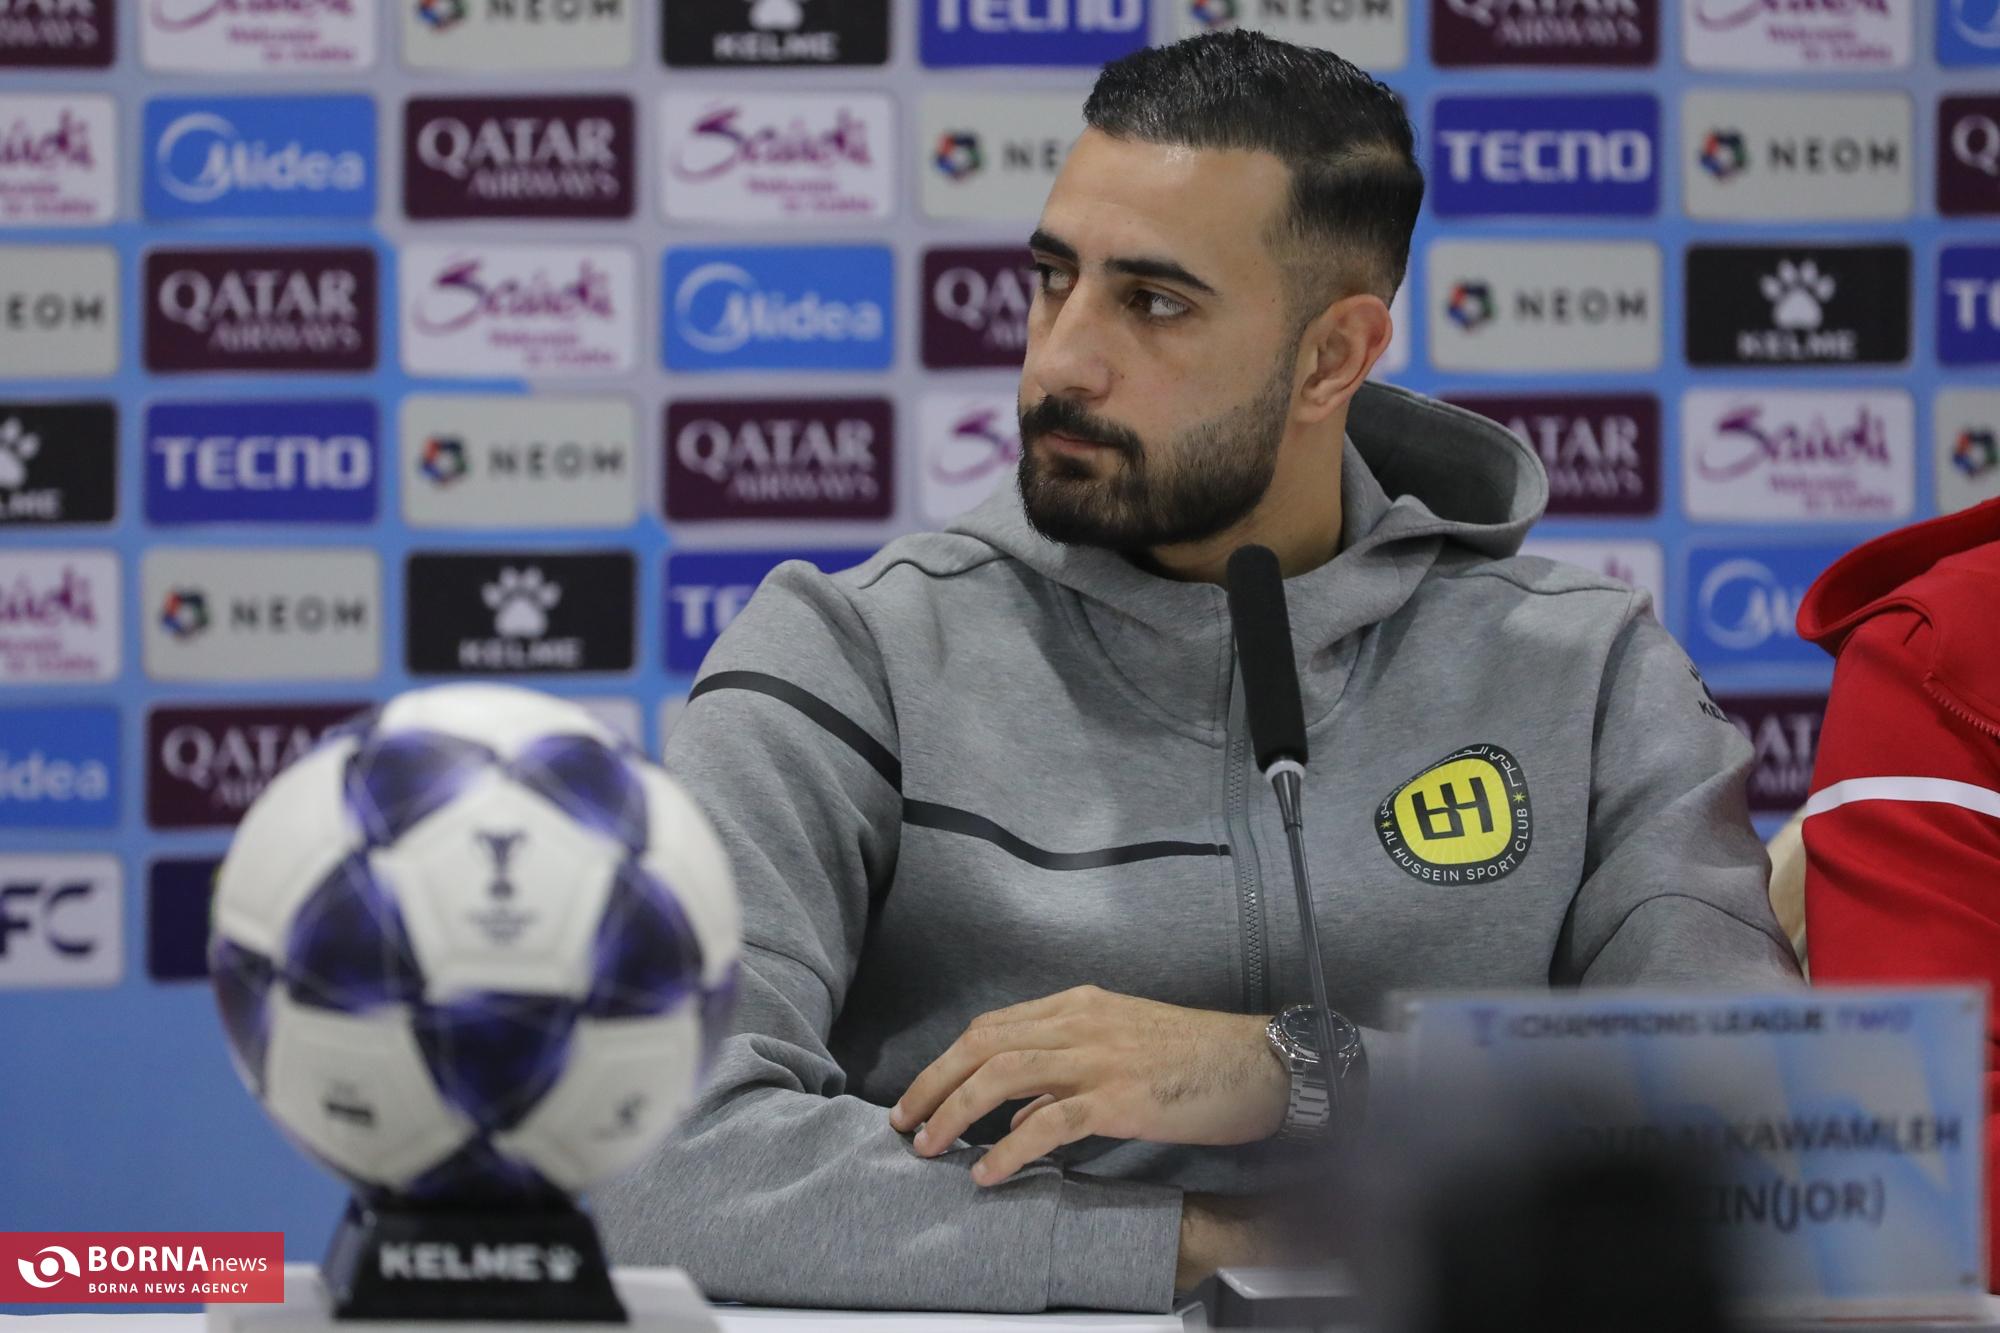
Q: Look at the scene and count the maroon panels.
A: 10